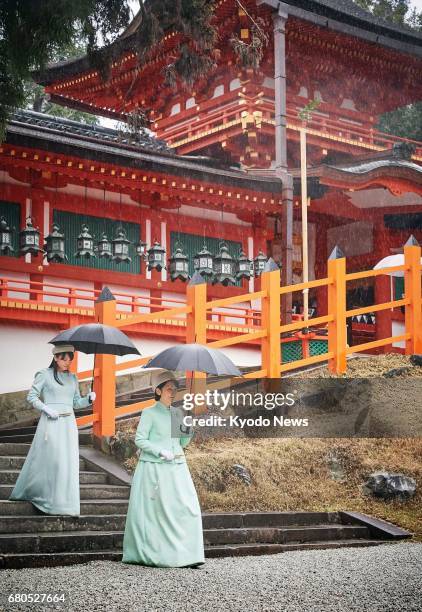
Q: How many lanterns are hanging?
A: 13